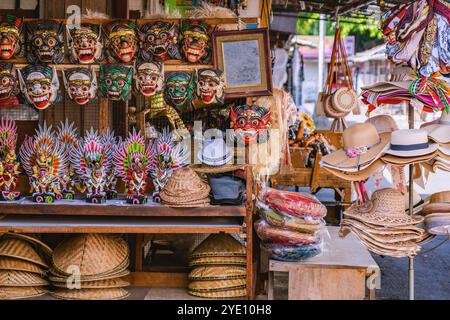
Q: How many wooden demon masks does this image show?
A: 14